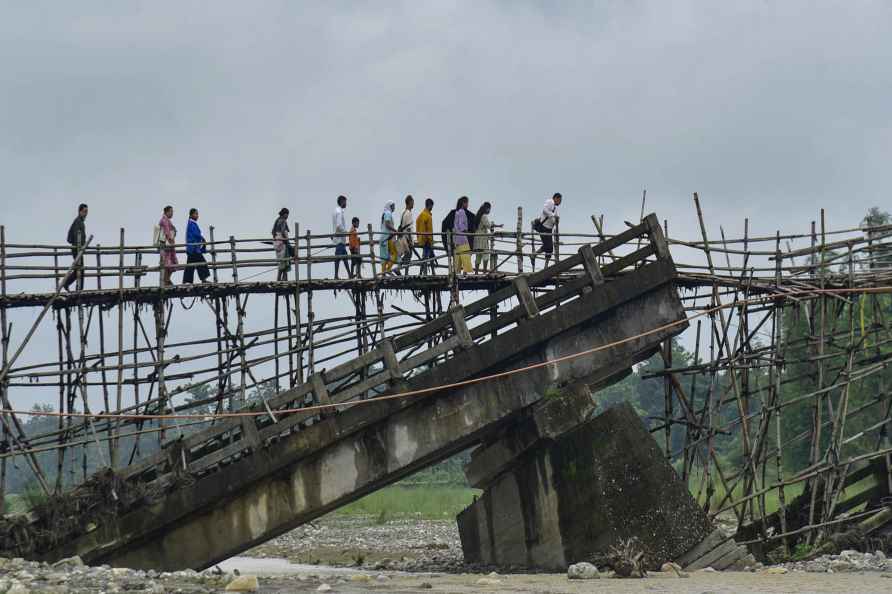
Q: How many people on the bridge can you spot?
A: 12